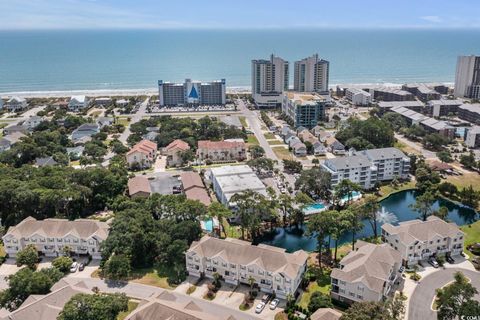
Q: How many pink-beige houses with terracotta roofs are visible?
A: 3